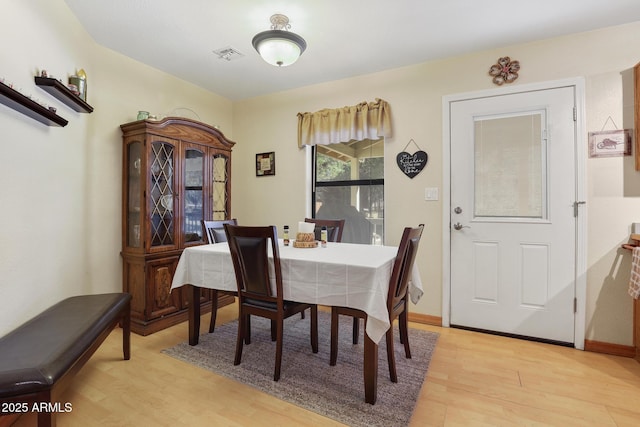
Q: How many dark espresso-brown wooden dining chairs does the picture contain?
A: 4